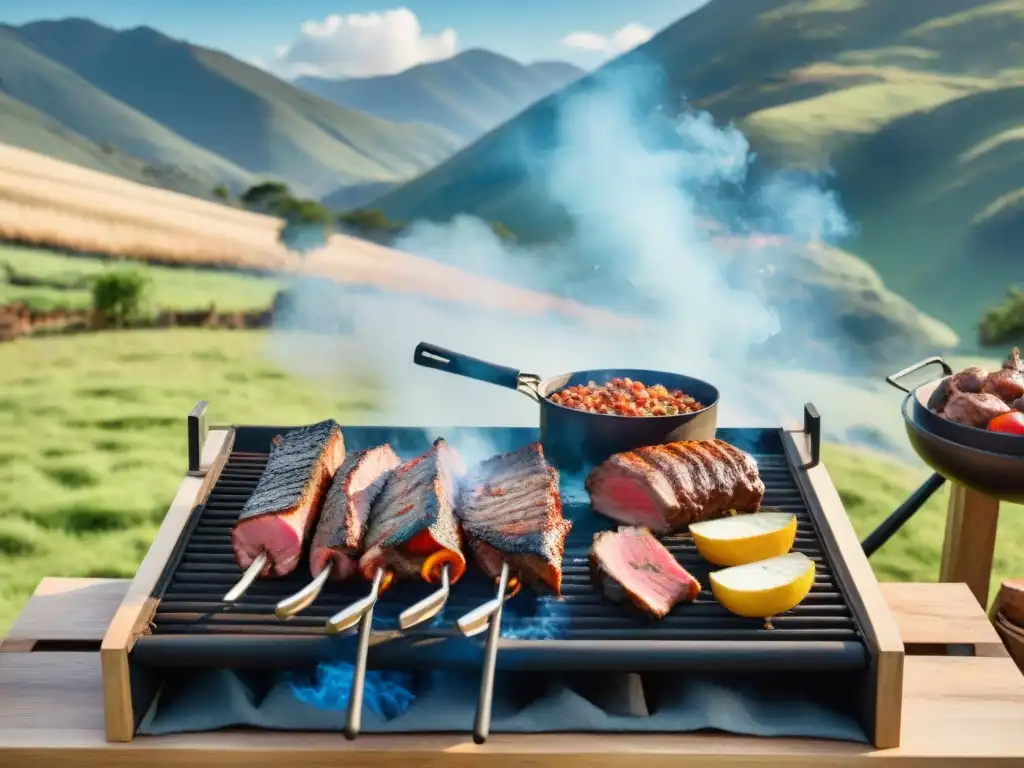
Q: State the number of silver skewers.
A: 5